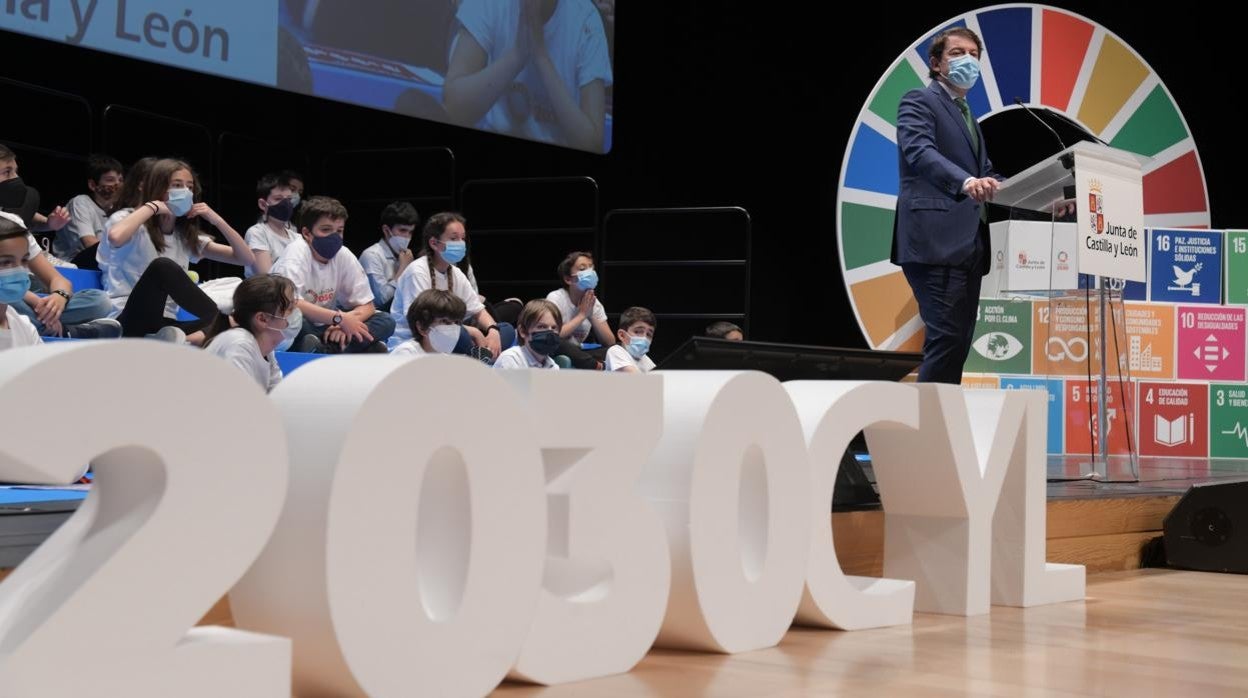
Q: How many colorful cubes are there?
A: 12